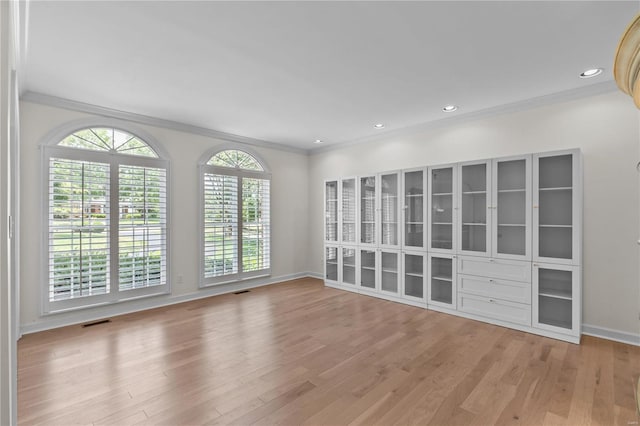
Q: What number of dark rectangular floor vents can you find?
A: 2